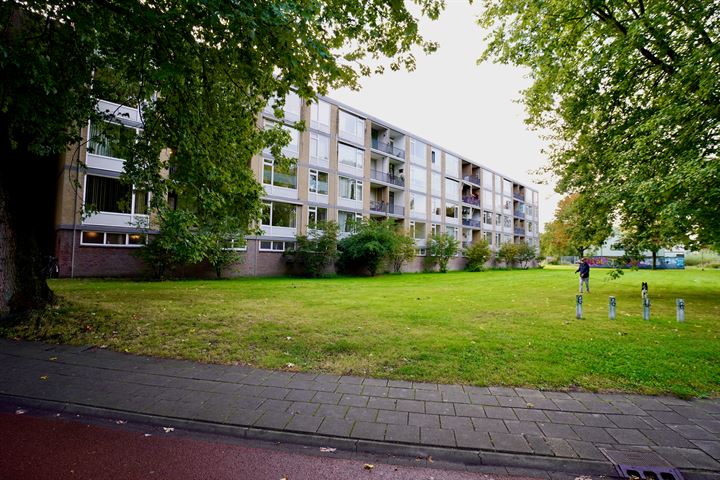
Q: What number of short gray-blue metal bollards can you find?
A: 4